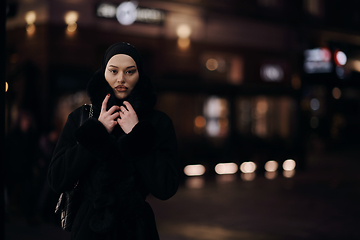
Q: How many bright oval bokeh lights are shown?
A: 5